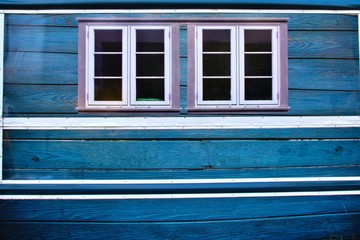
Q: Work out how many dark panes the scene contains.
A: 12